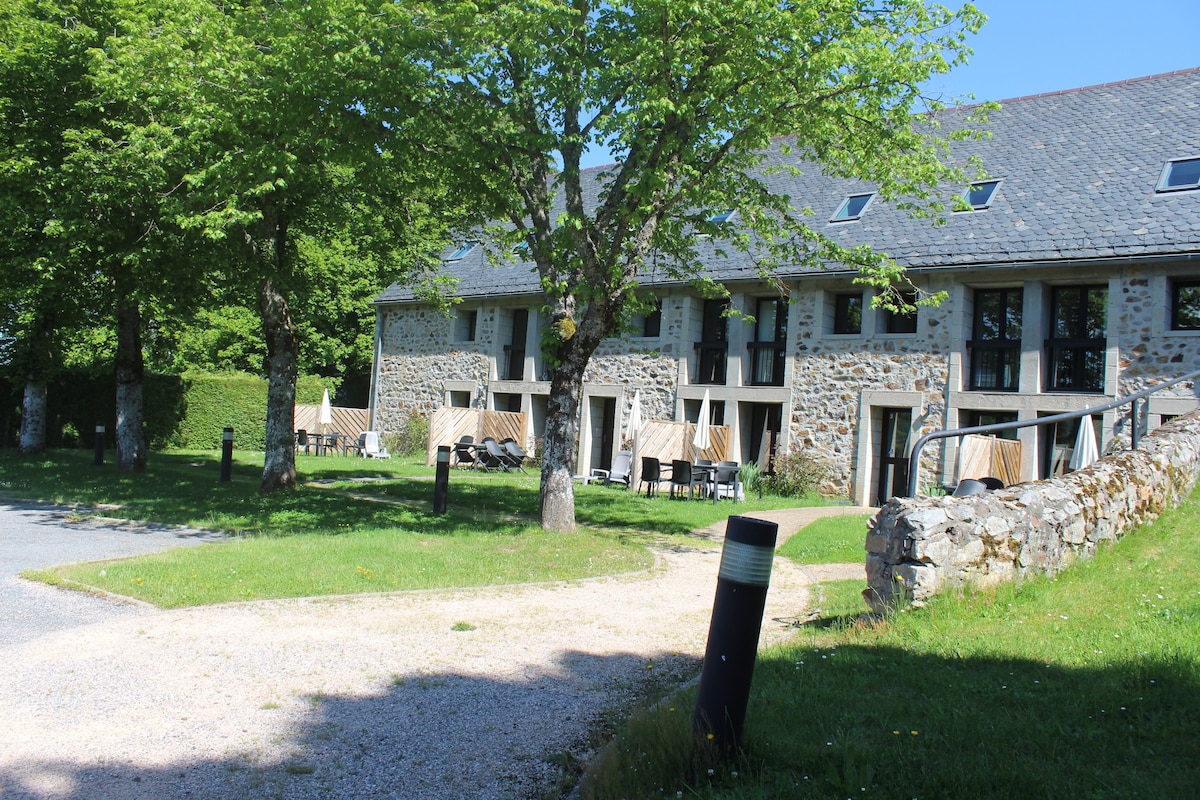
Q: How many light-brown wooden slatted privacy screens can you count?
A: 4